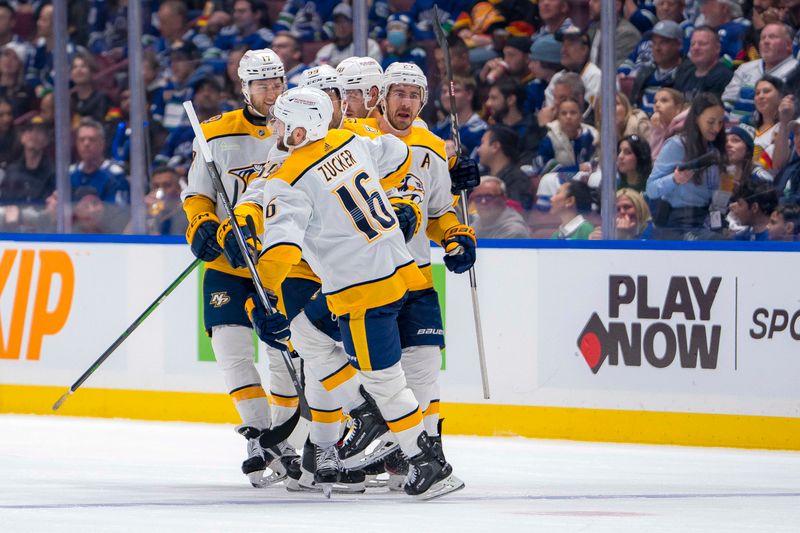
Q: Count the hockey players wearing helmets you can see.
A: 5